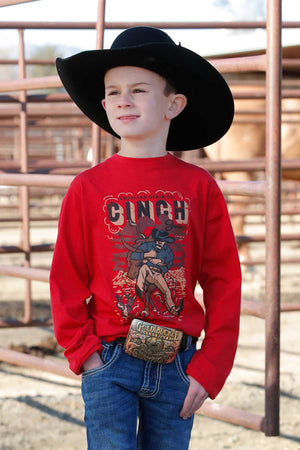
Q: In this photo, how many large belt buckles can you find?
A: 1